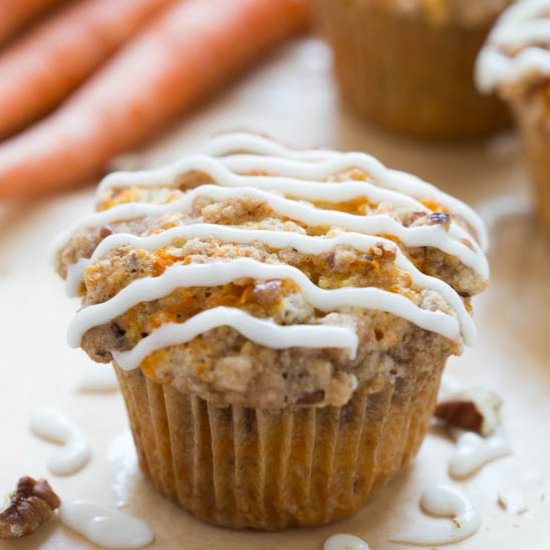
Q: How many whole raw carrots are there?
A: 3